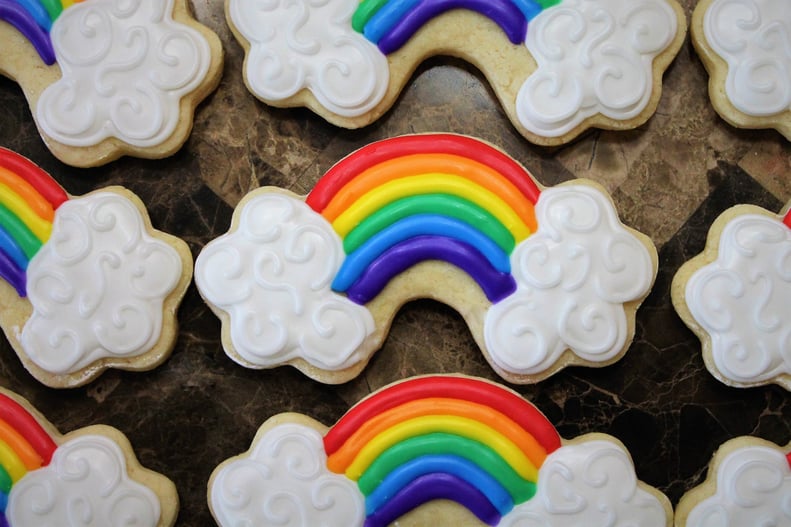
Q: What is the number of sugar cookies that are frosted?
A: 9